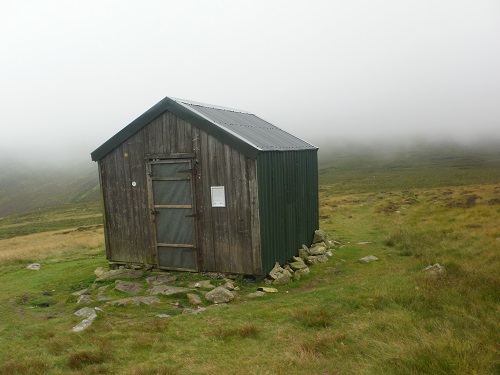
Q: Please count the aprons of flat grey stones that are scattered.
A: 1